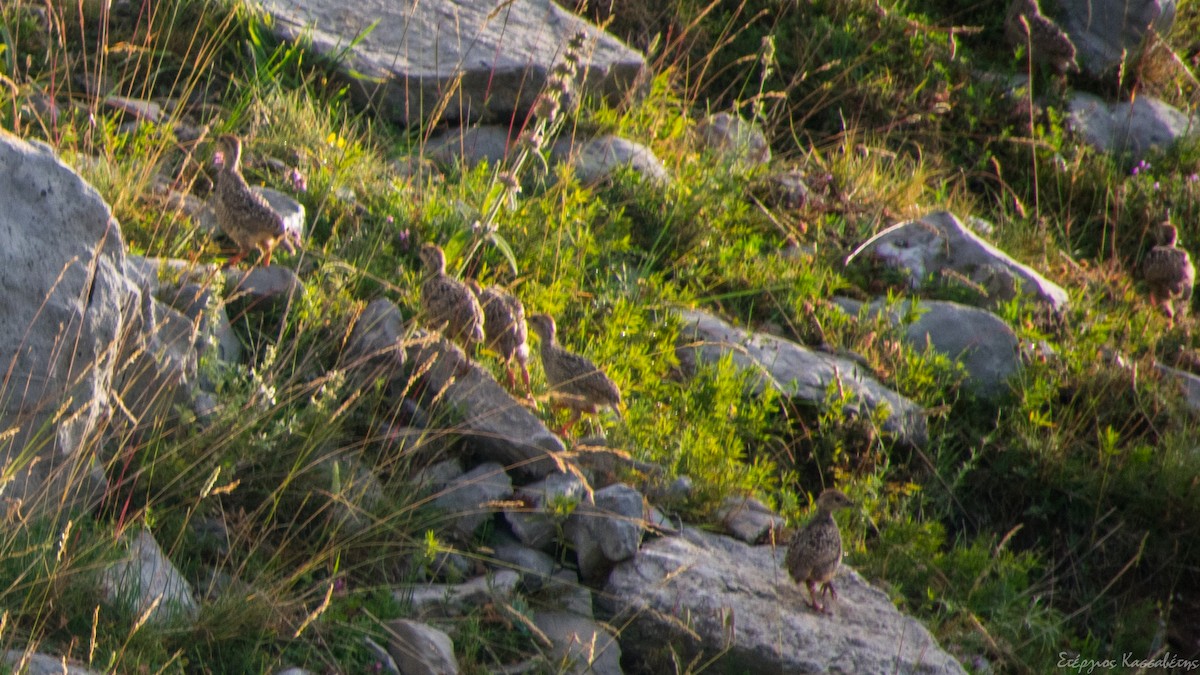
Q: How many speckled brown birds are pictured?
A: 7